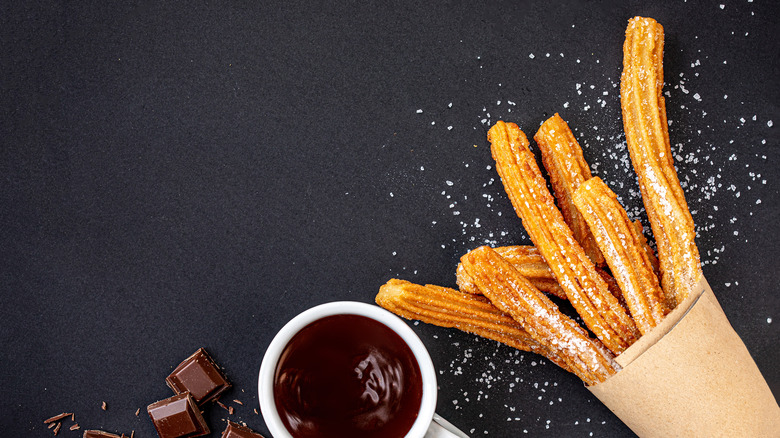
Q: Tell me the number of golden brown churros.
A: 7